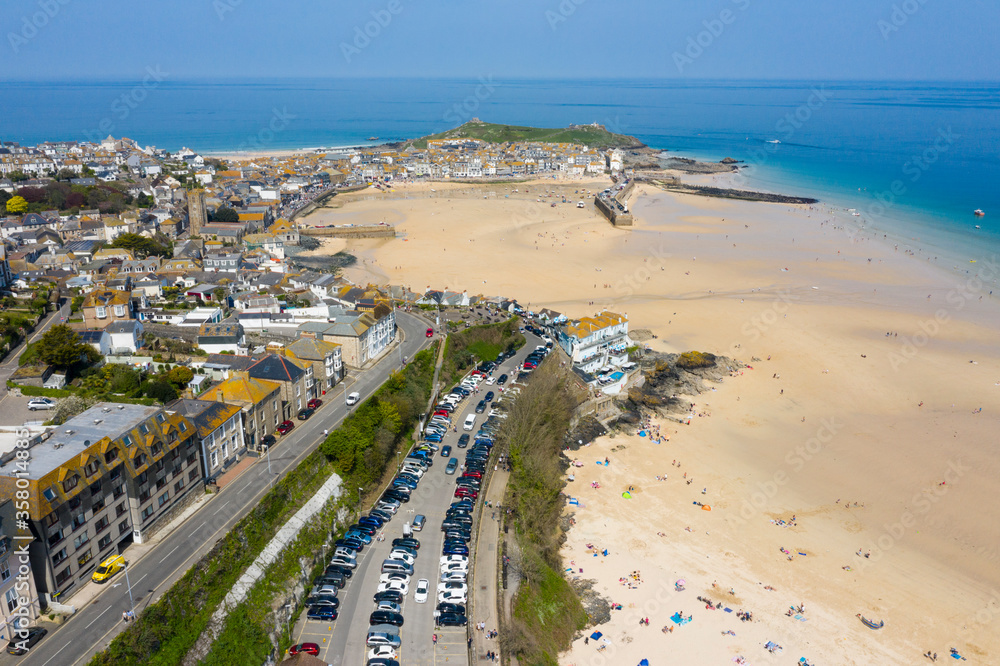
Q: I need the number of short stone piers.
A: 2